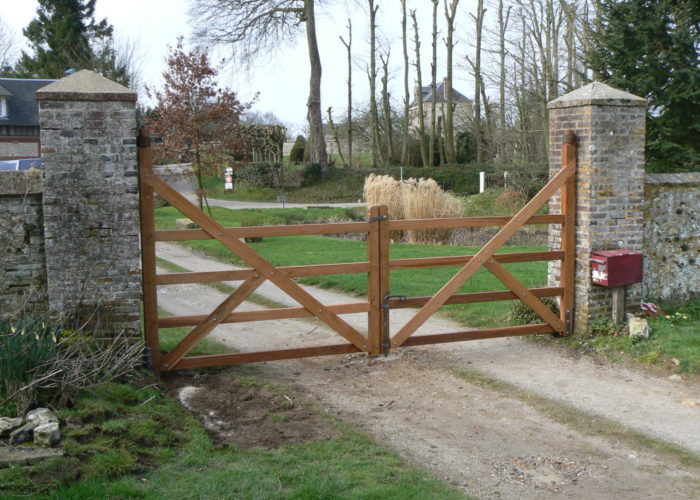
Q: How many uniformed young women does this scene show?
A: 0